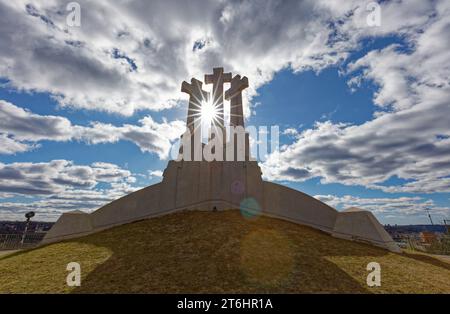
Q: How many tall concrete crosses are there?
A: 3